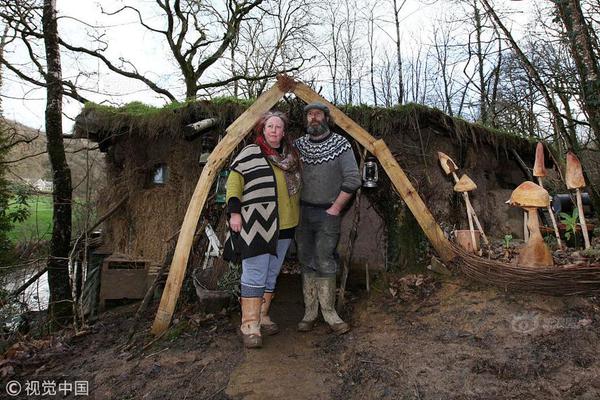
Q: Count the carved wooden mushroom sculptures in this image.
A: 5